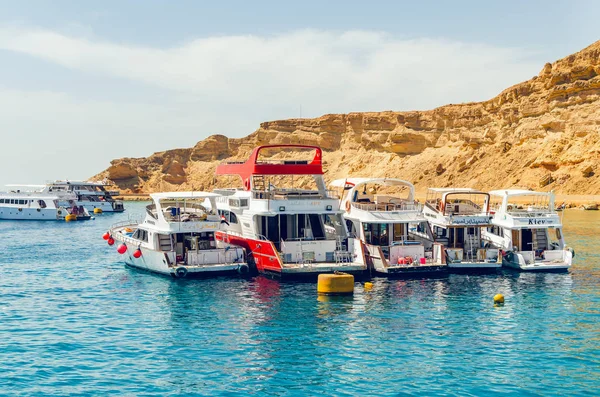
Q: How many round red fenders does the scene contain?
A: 4